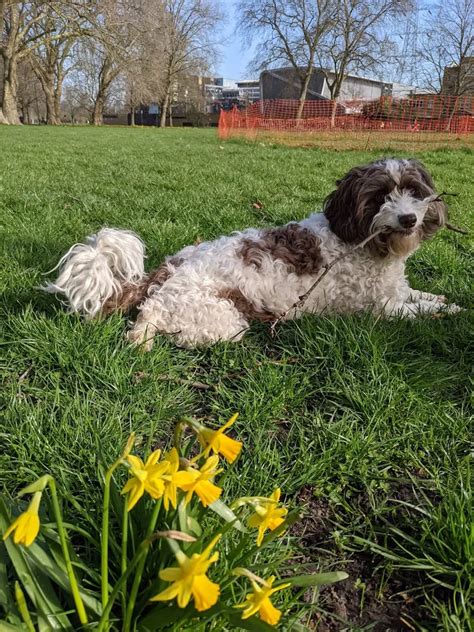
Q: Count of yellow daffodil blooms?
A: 8